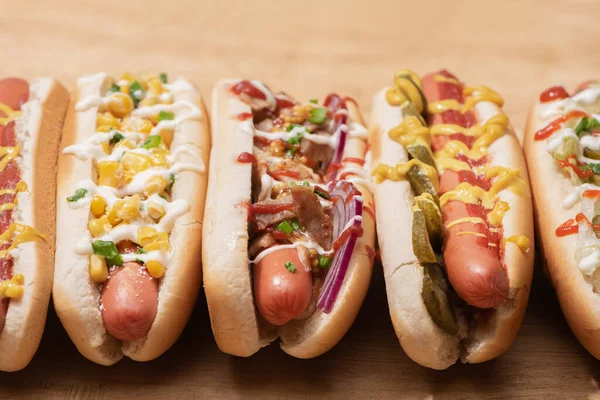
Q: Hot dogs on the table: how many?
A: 5